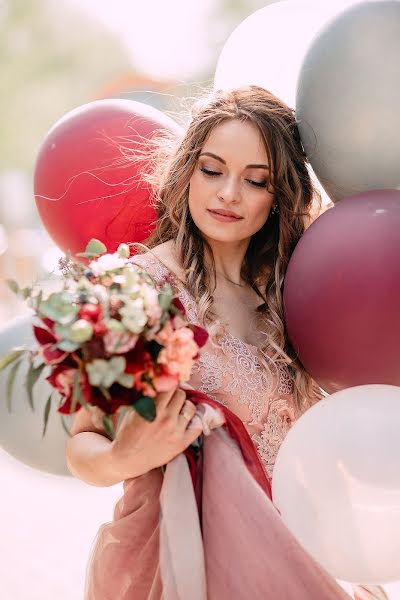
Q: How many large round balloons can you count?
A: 6